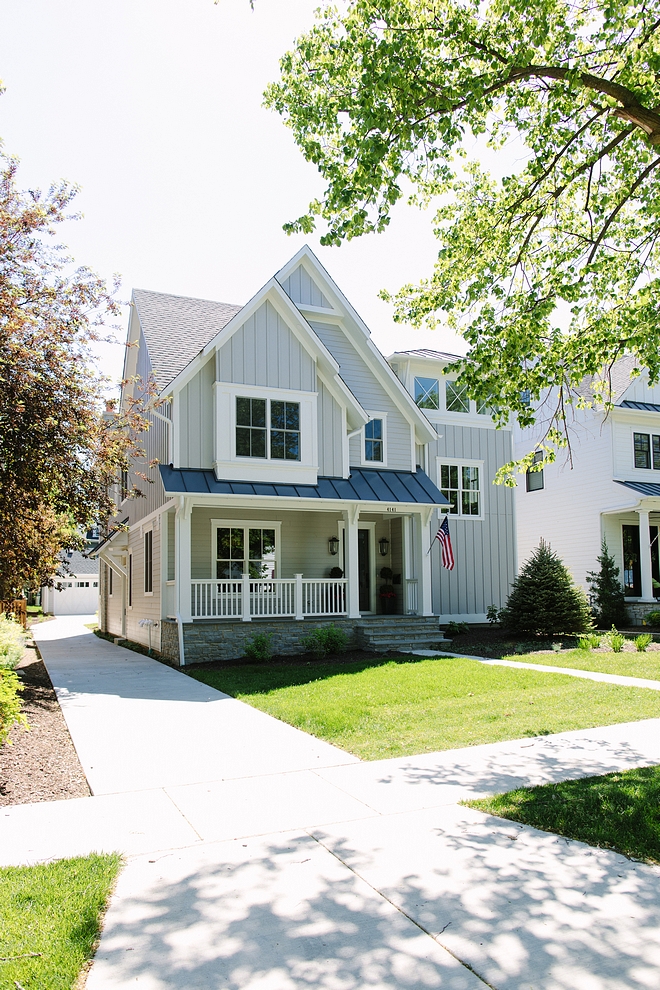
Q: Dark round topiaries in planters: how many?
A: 2